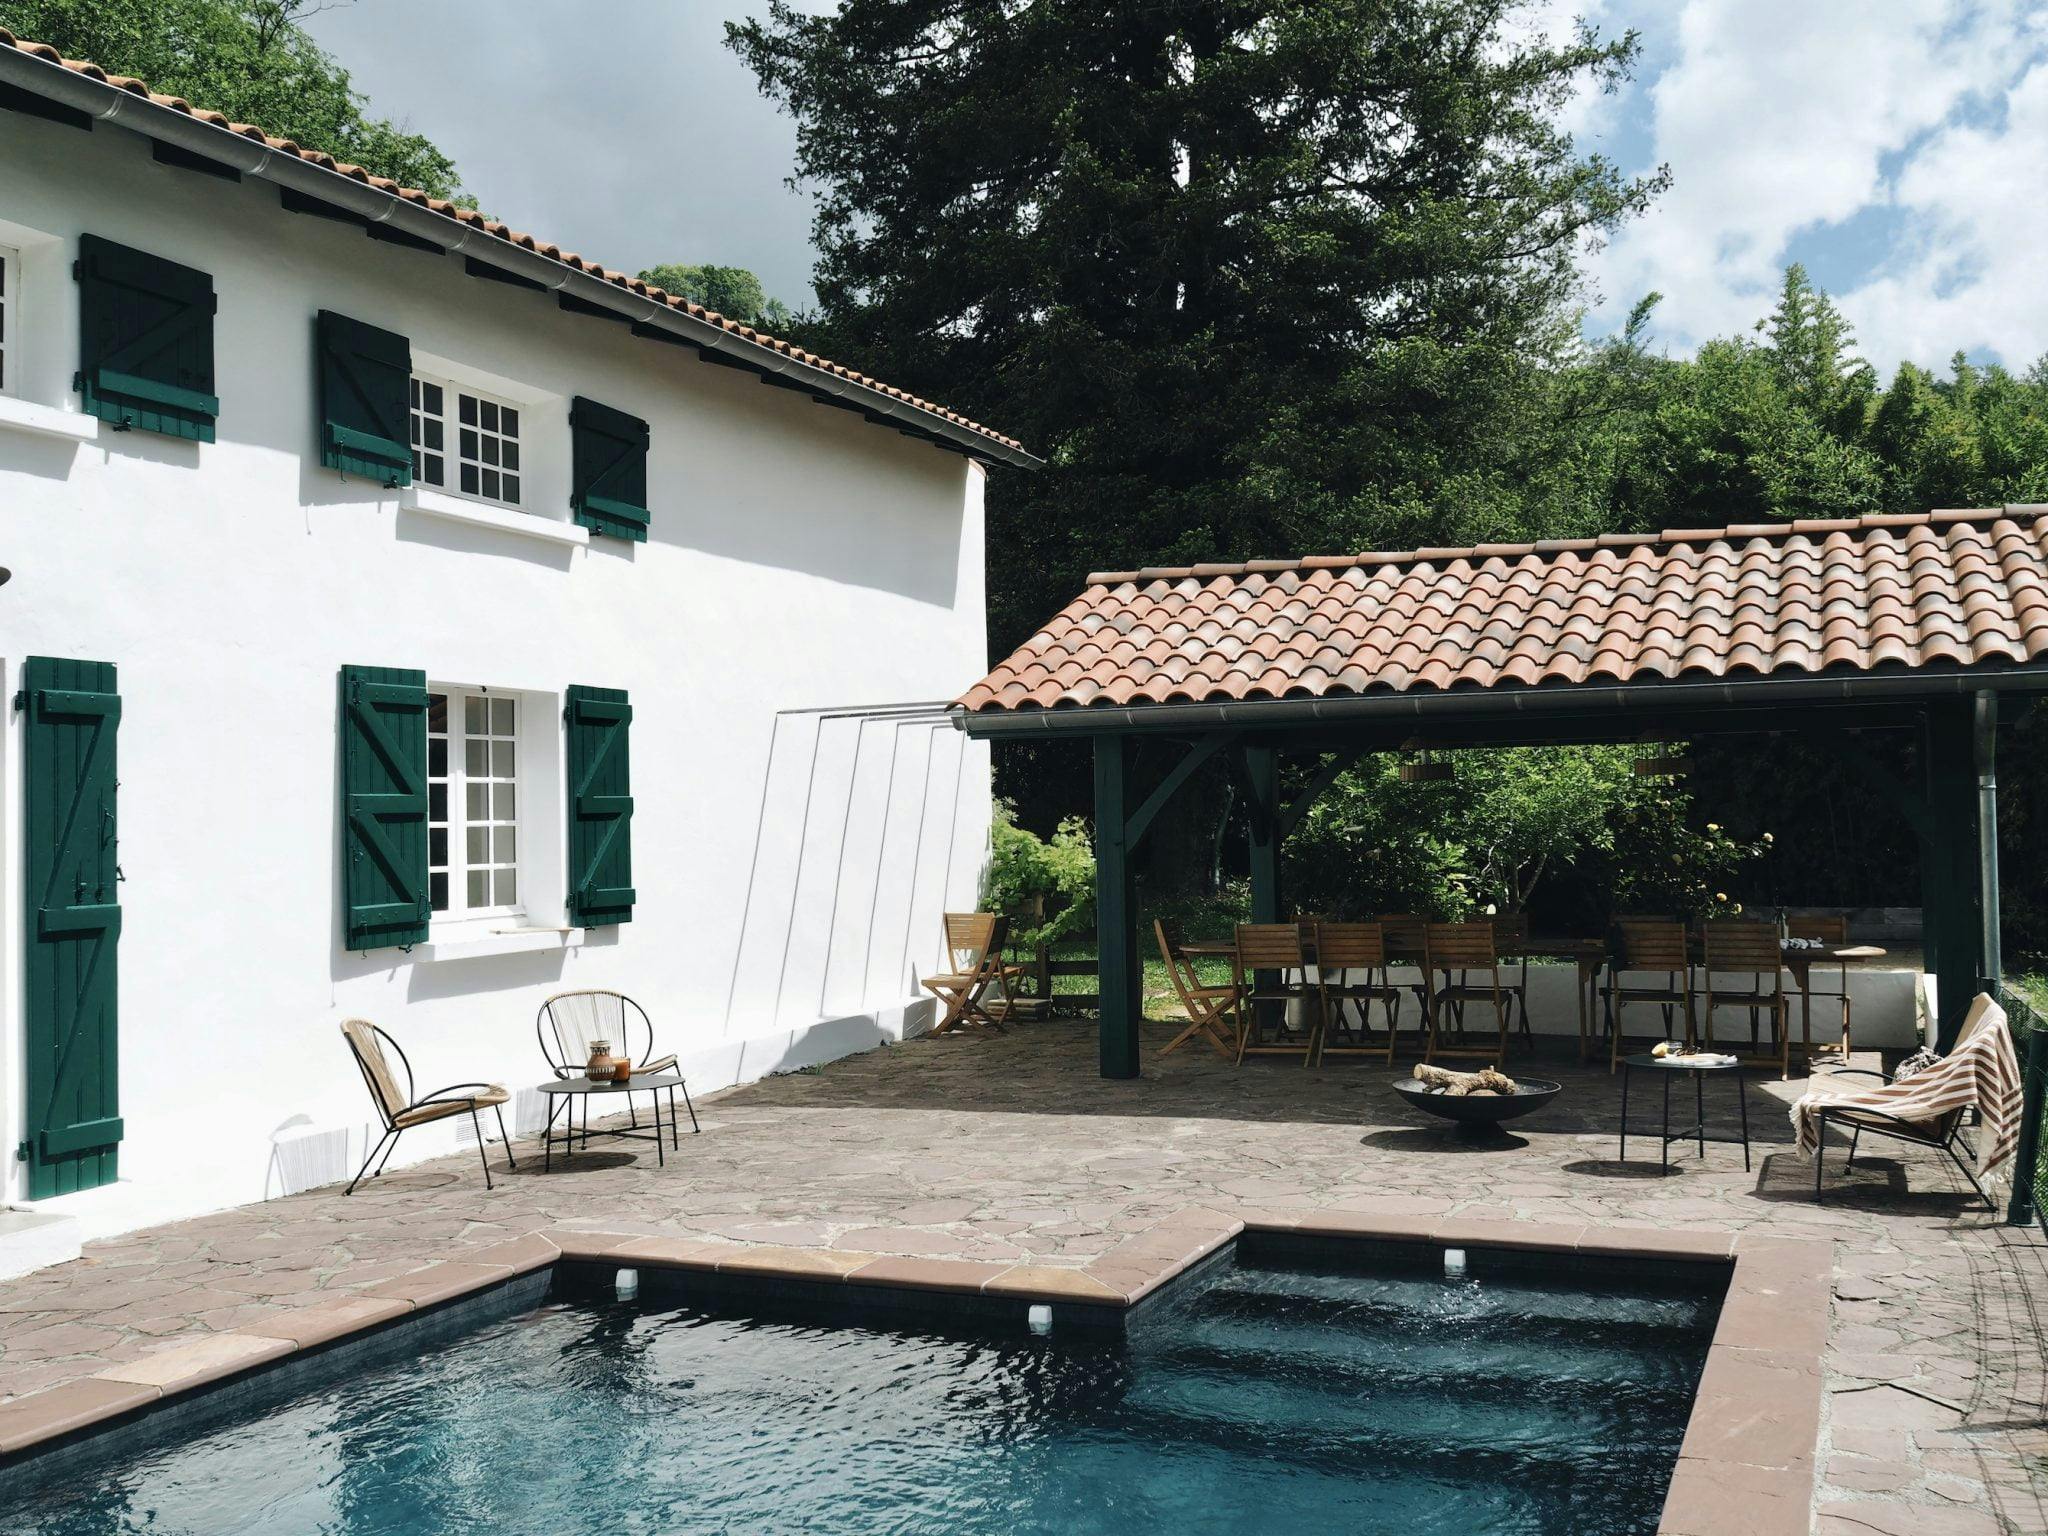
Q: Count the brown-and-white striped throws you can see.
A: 1